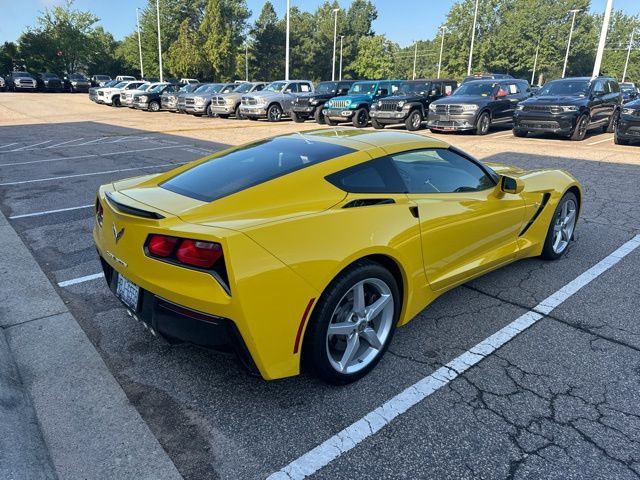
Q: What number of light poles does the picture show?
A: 13